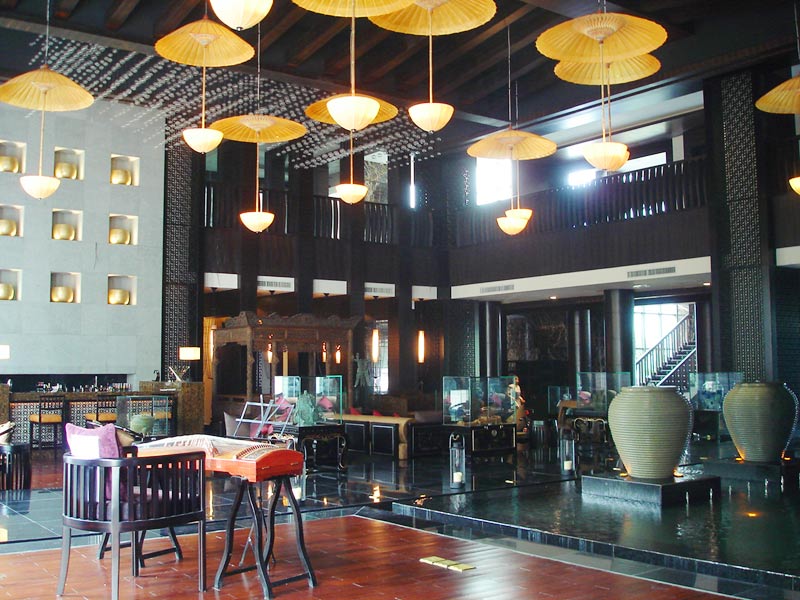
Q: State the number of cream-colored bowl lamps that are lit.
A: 12